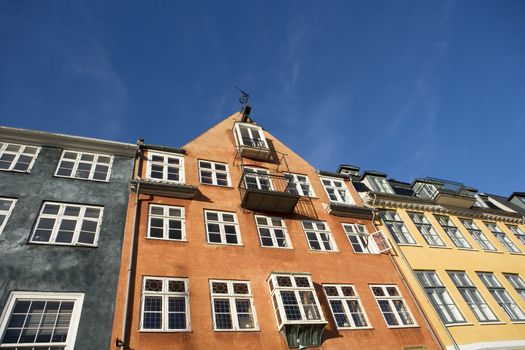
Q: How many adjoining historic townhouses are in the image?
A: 3